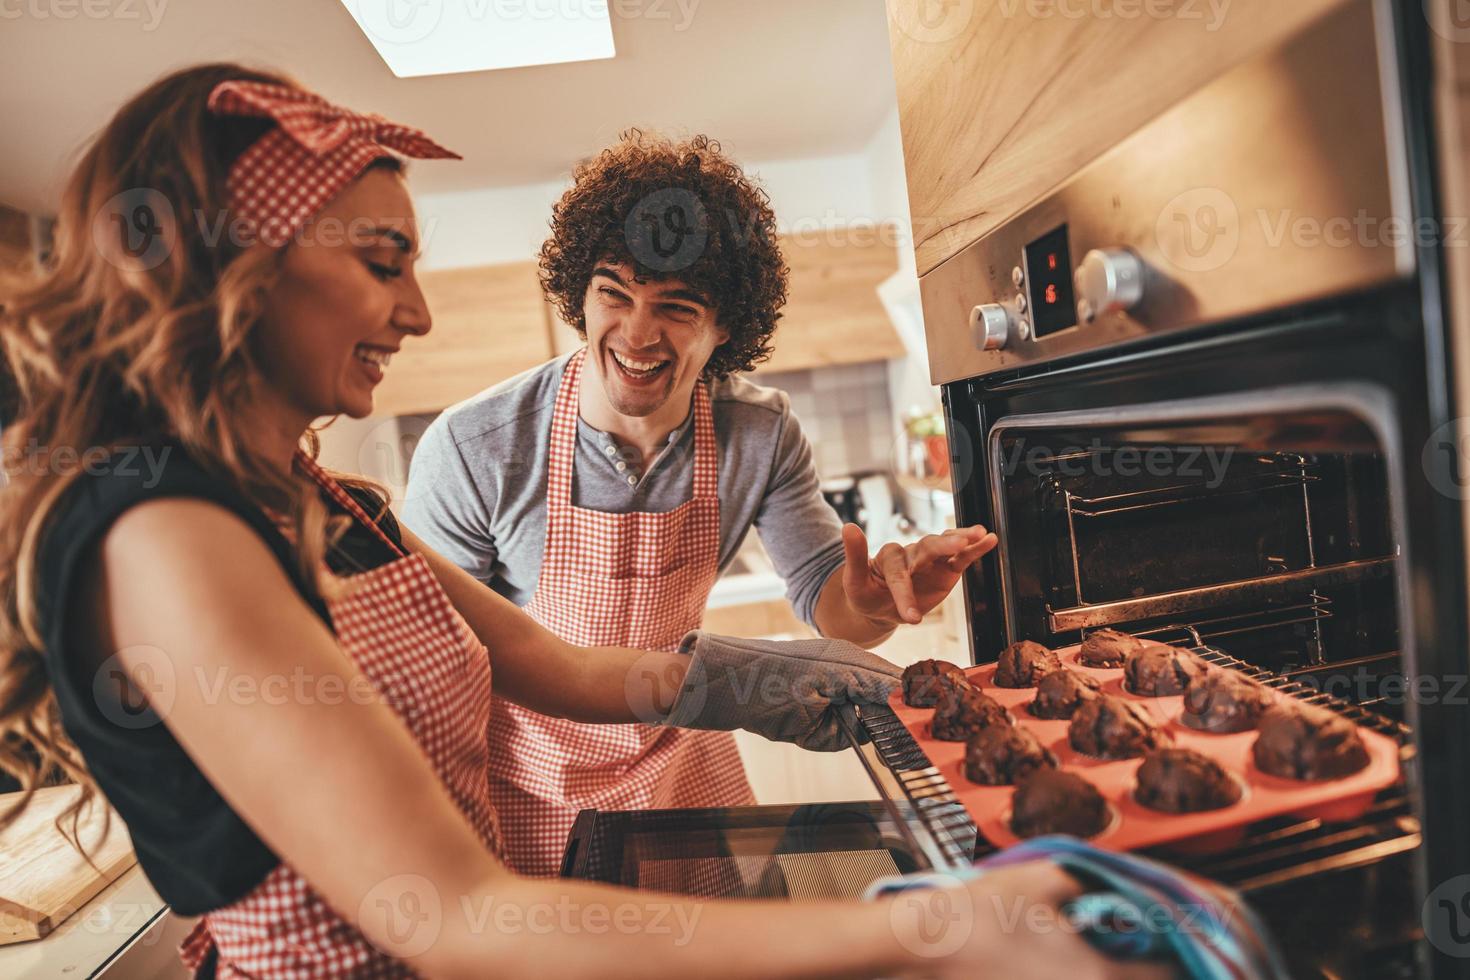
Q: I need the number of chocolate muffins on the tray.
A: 12